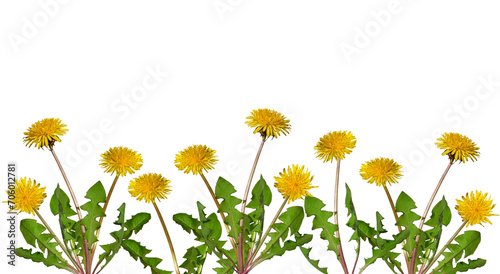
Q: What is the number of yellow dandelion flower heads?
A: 11